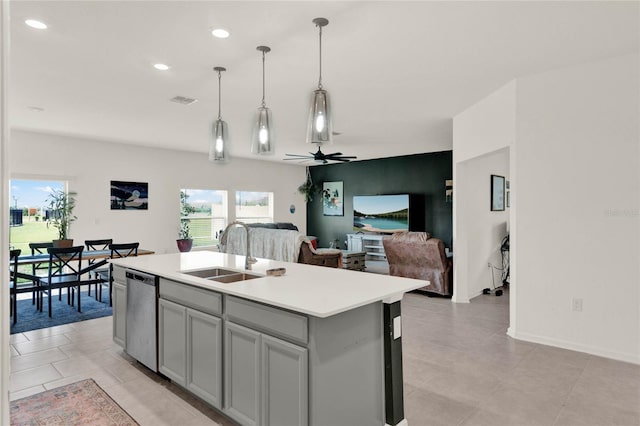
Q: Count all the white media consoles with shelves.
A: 1